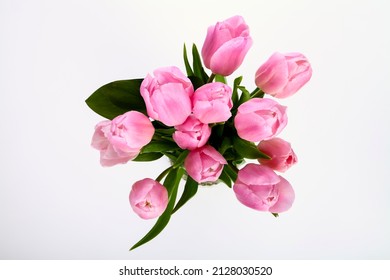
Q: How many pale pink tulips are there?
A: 11